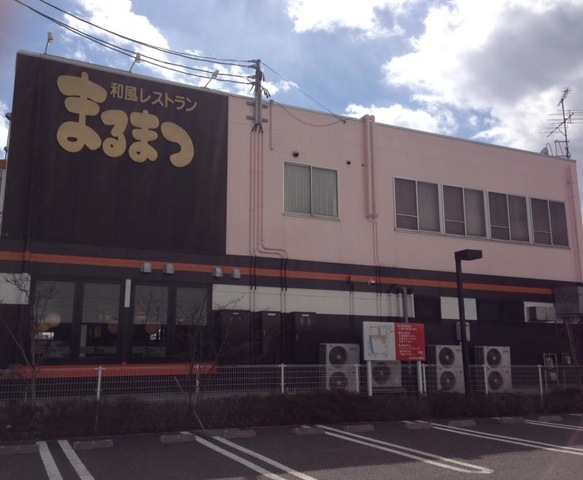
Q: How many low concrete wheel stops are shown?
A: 10